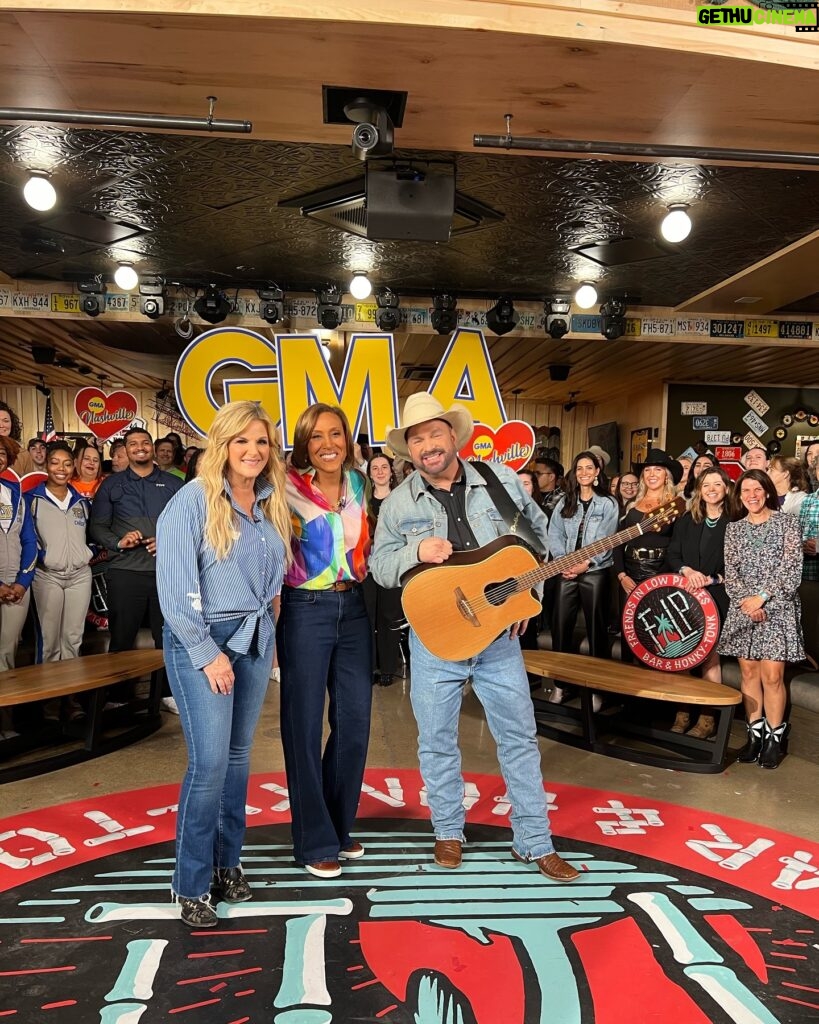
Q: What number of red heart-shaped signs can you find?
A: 3